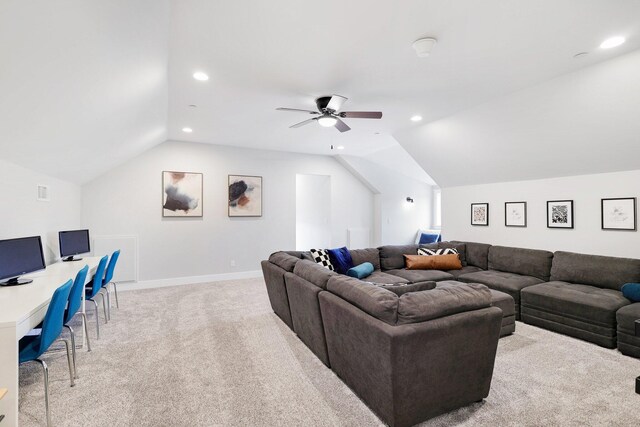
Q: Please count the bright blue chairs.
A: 4